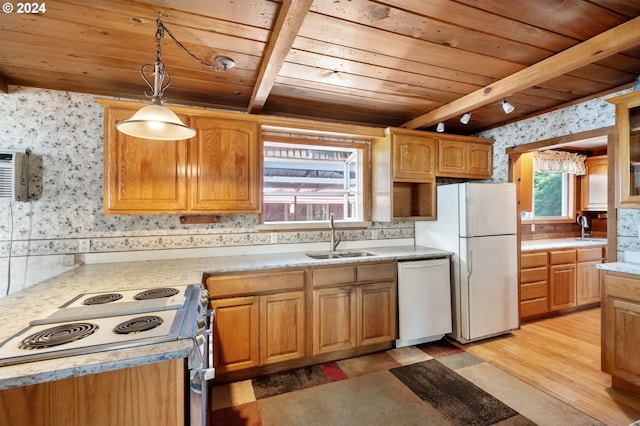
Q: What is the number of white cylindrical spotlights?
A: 3